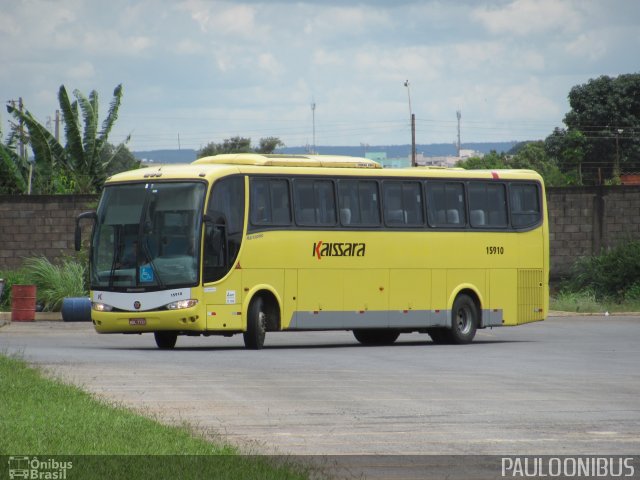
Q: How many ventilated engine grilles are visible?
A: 1